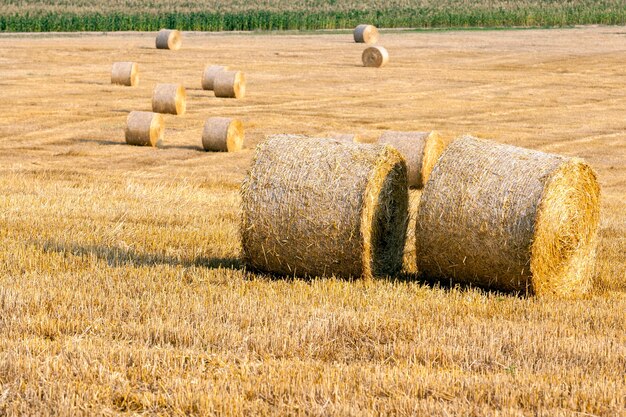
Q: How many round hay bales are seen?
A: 13